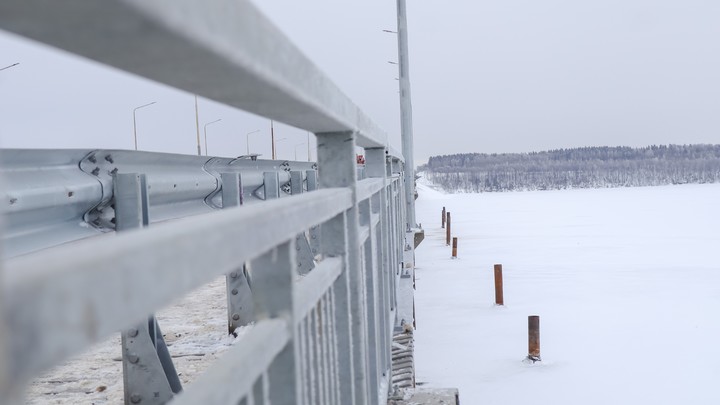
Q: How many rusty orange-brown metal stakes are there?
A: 5